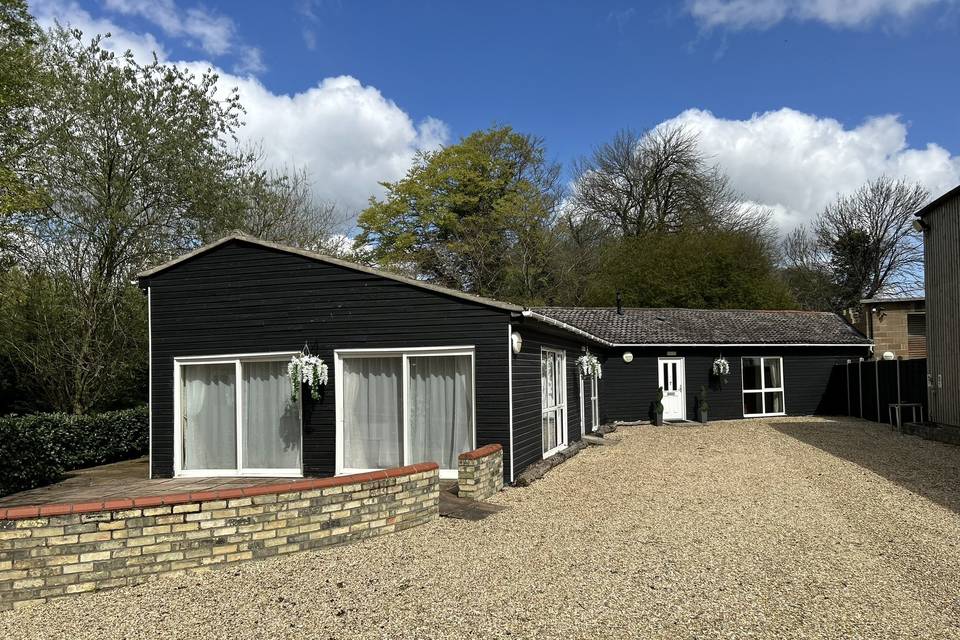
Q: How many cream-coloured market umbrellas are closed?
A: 0